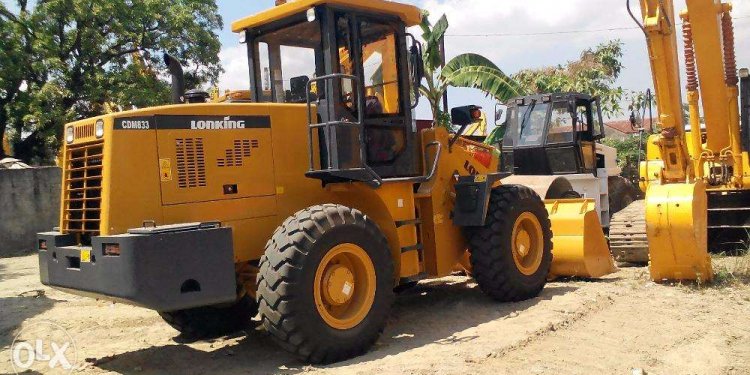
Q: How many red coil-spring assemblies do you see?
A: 2